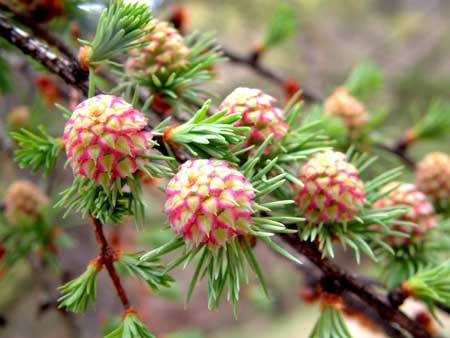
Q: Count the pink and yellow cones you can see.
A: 6